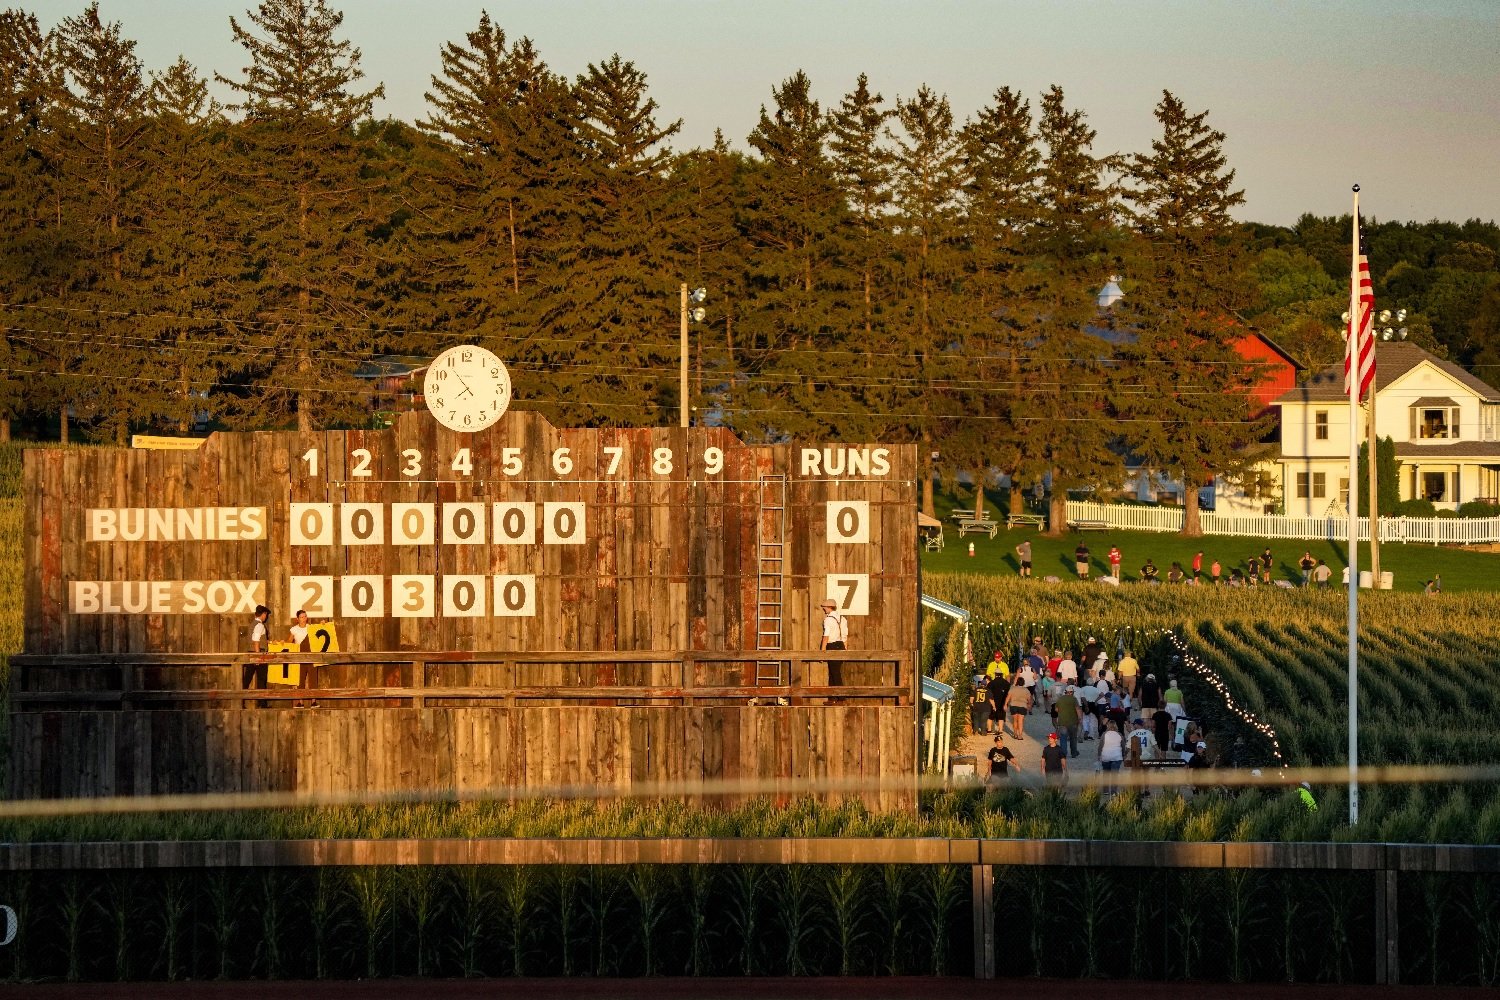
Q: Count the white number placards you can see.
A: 13